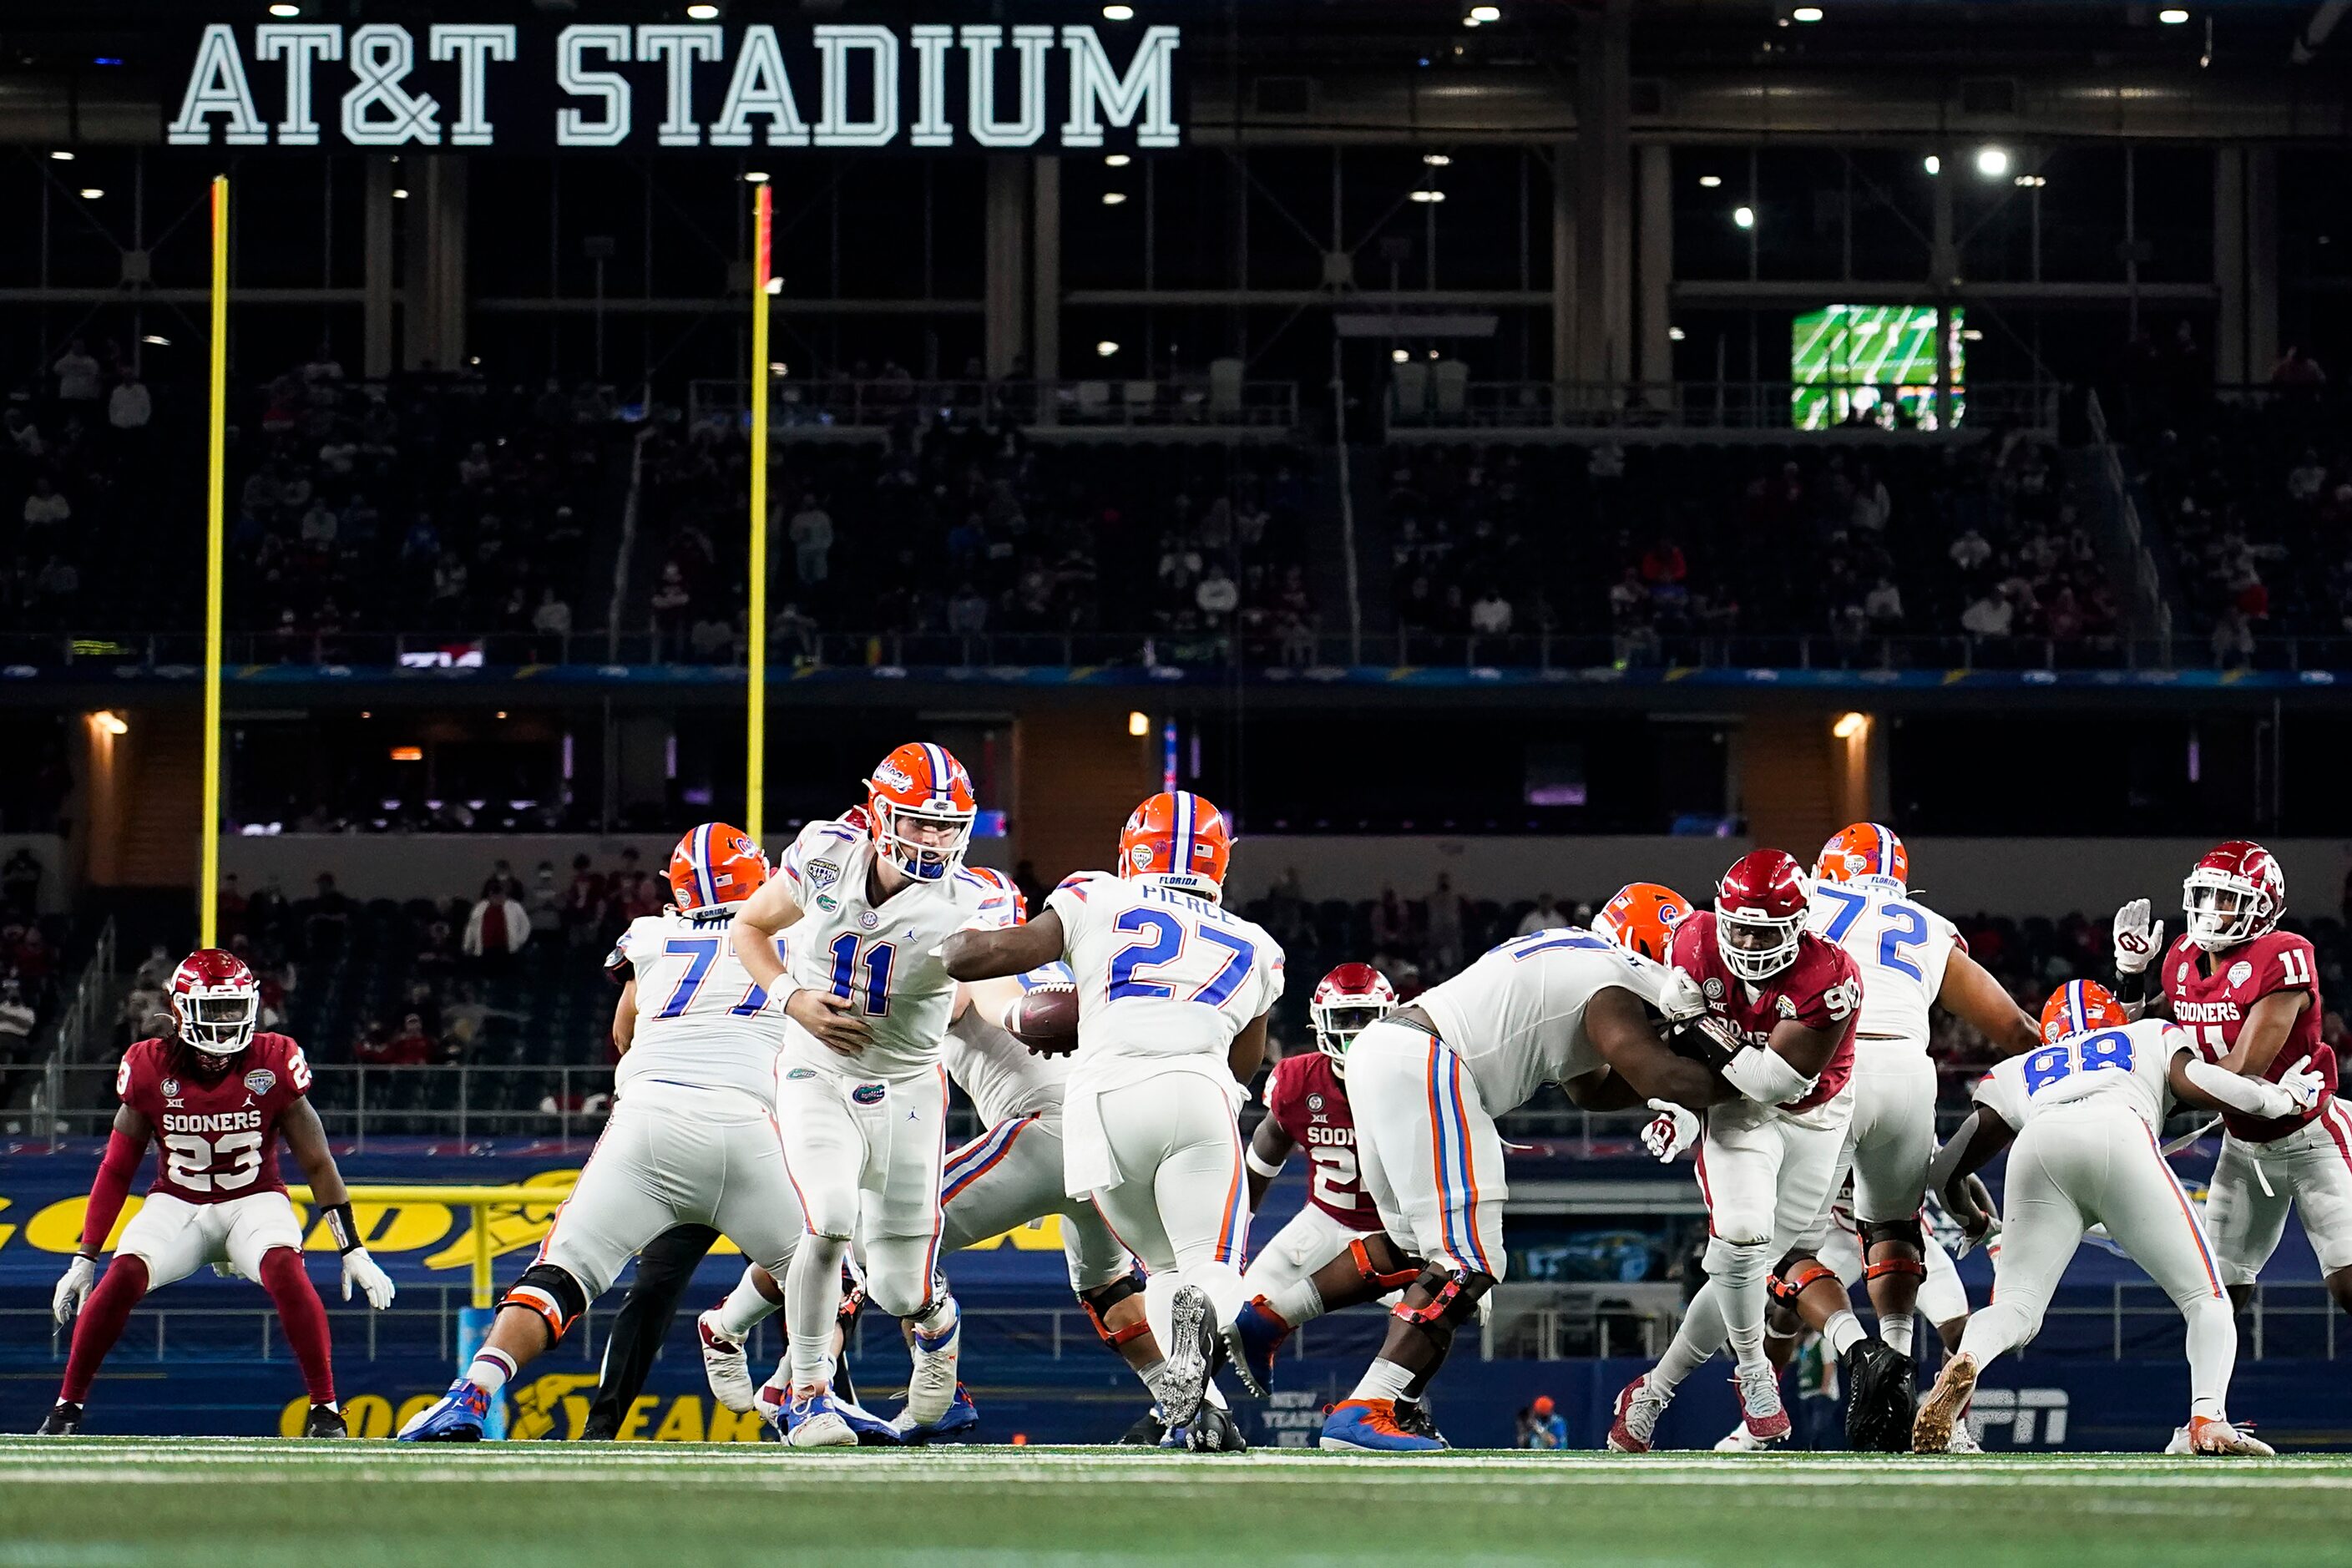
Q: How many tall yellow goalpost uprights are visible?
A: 2